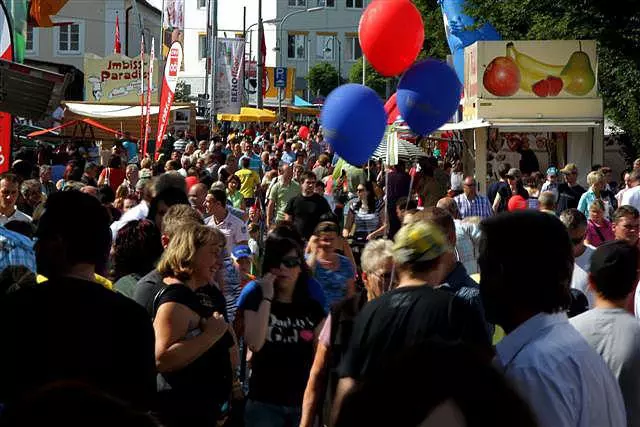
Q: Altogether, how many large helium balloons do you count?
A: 3